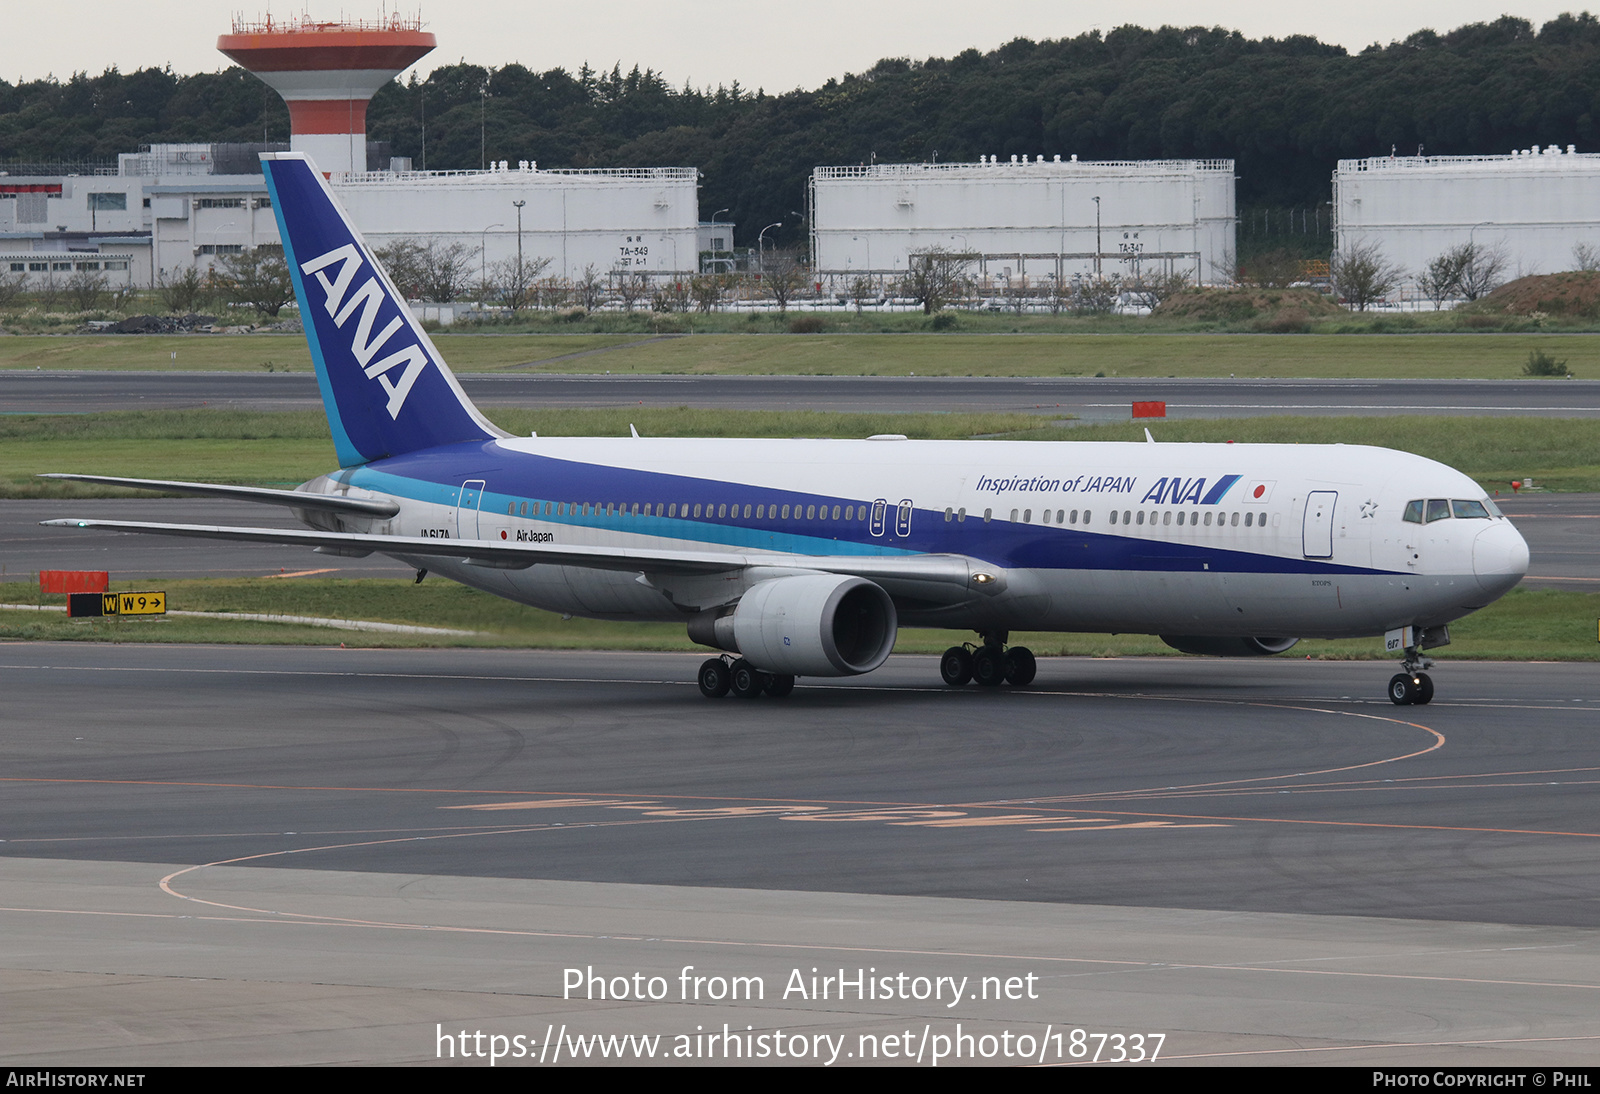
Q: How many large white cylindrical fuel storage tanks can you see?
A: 3